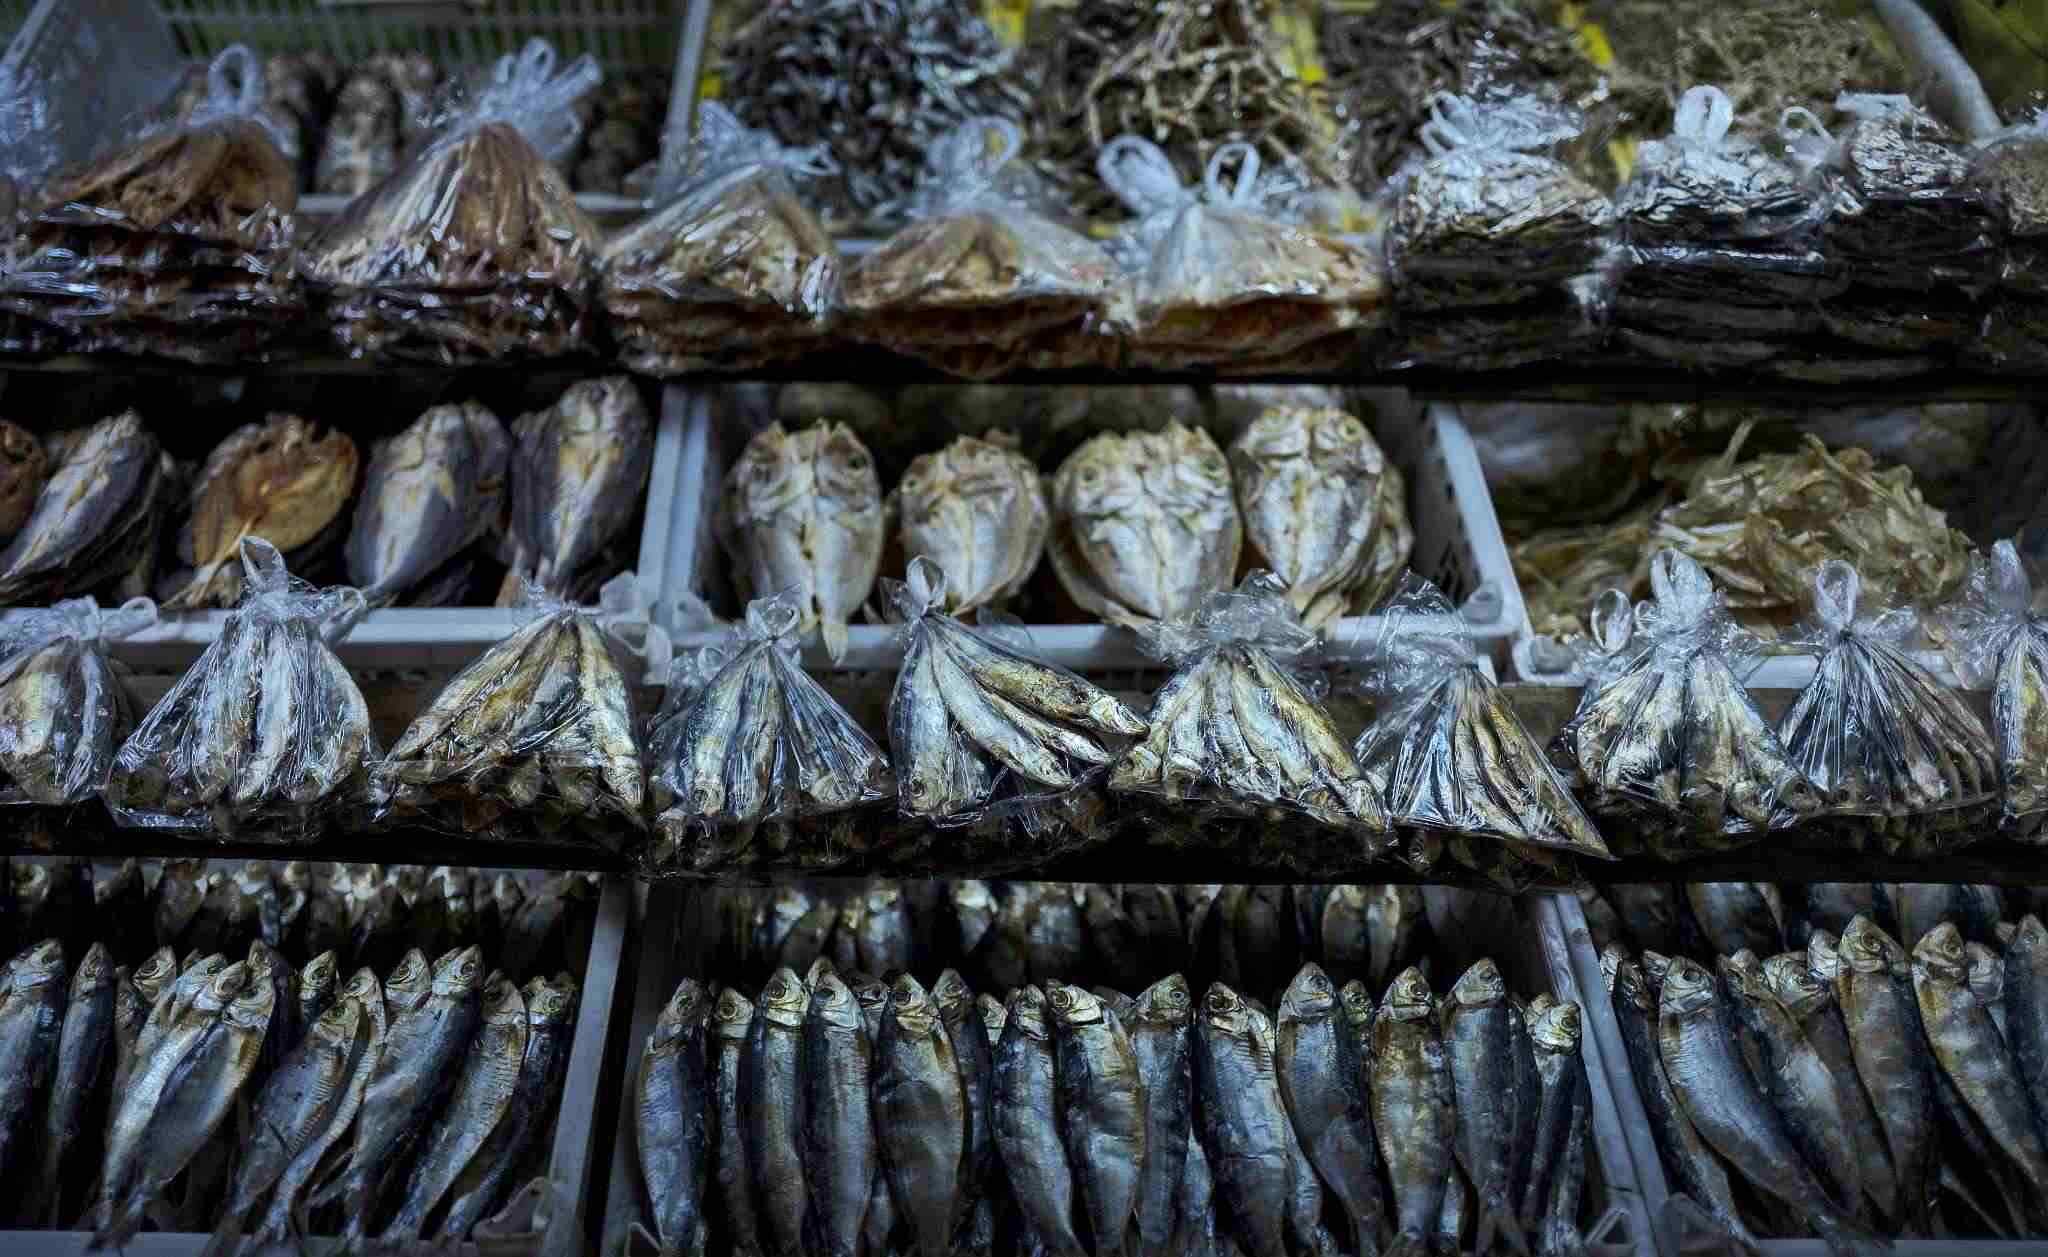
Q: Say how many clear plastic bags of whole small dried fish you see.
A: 10